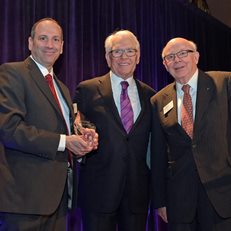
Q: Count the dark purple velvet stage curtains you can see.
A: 1